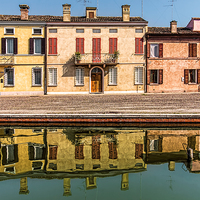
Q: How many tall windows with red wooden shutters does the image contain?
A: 5